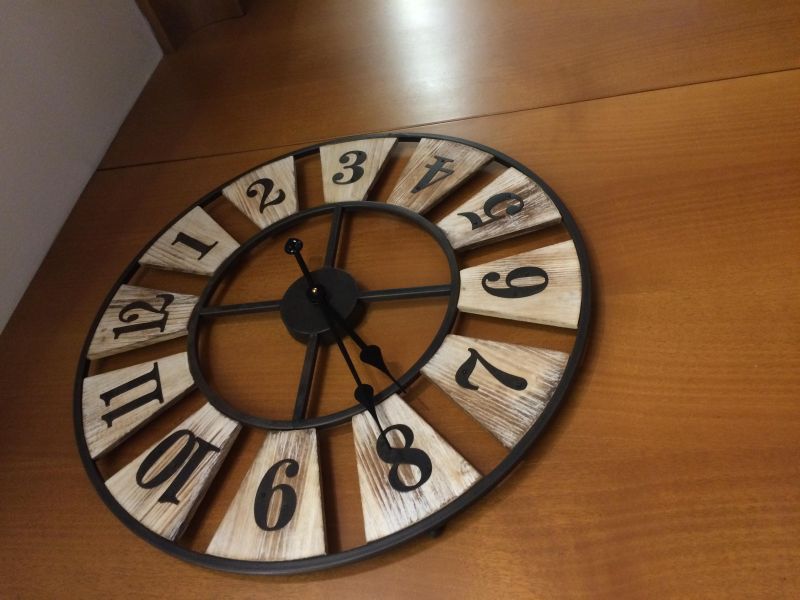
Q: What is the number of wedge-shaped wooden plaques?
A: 12